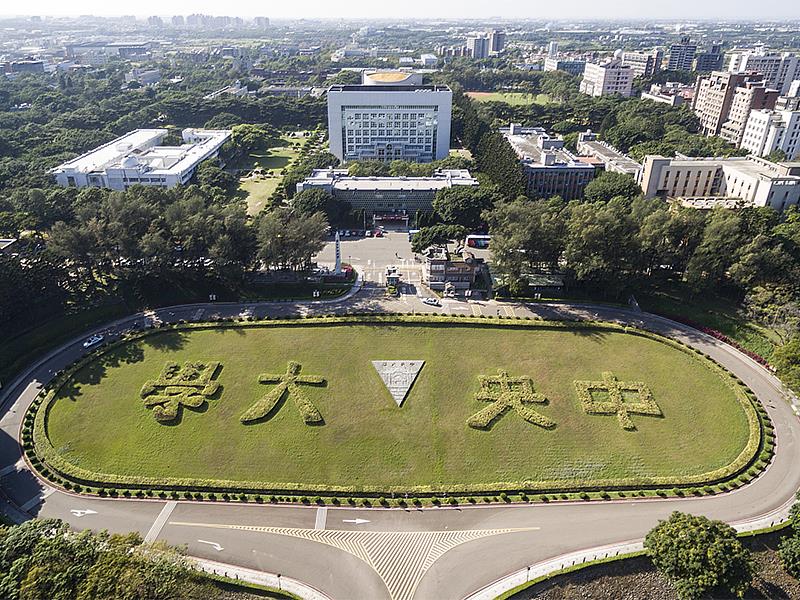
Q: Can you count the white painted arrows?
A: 3